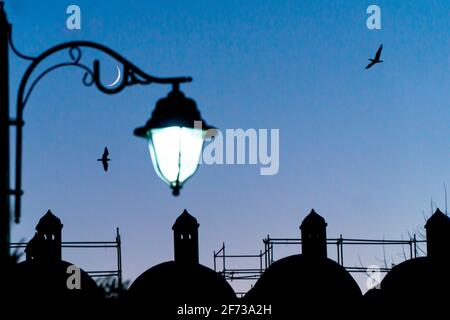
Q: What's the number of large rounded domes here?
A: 4